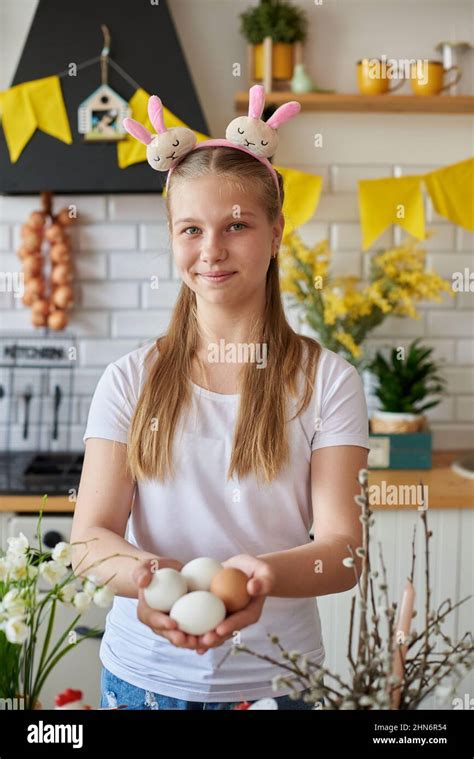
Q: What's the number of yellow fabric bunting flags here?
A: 5